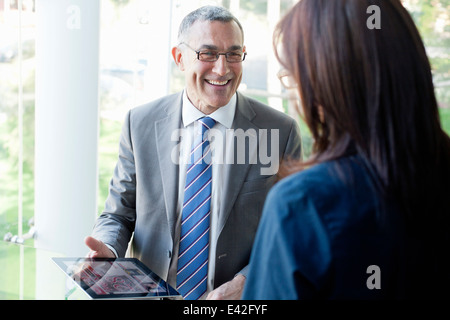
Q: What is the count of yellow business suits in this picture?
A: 0